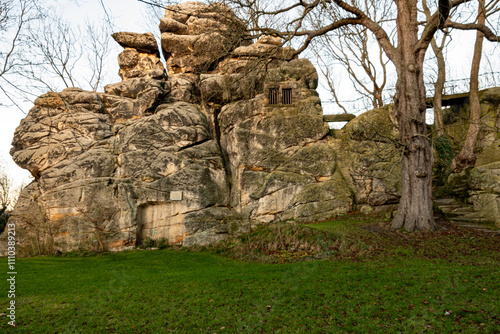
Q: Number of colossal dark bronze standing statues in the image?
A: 0